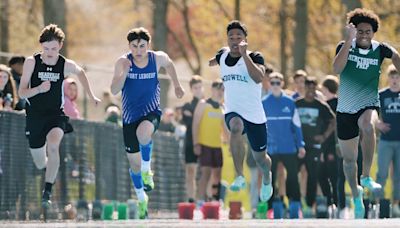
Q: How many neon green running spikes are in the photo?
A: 2